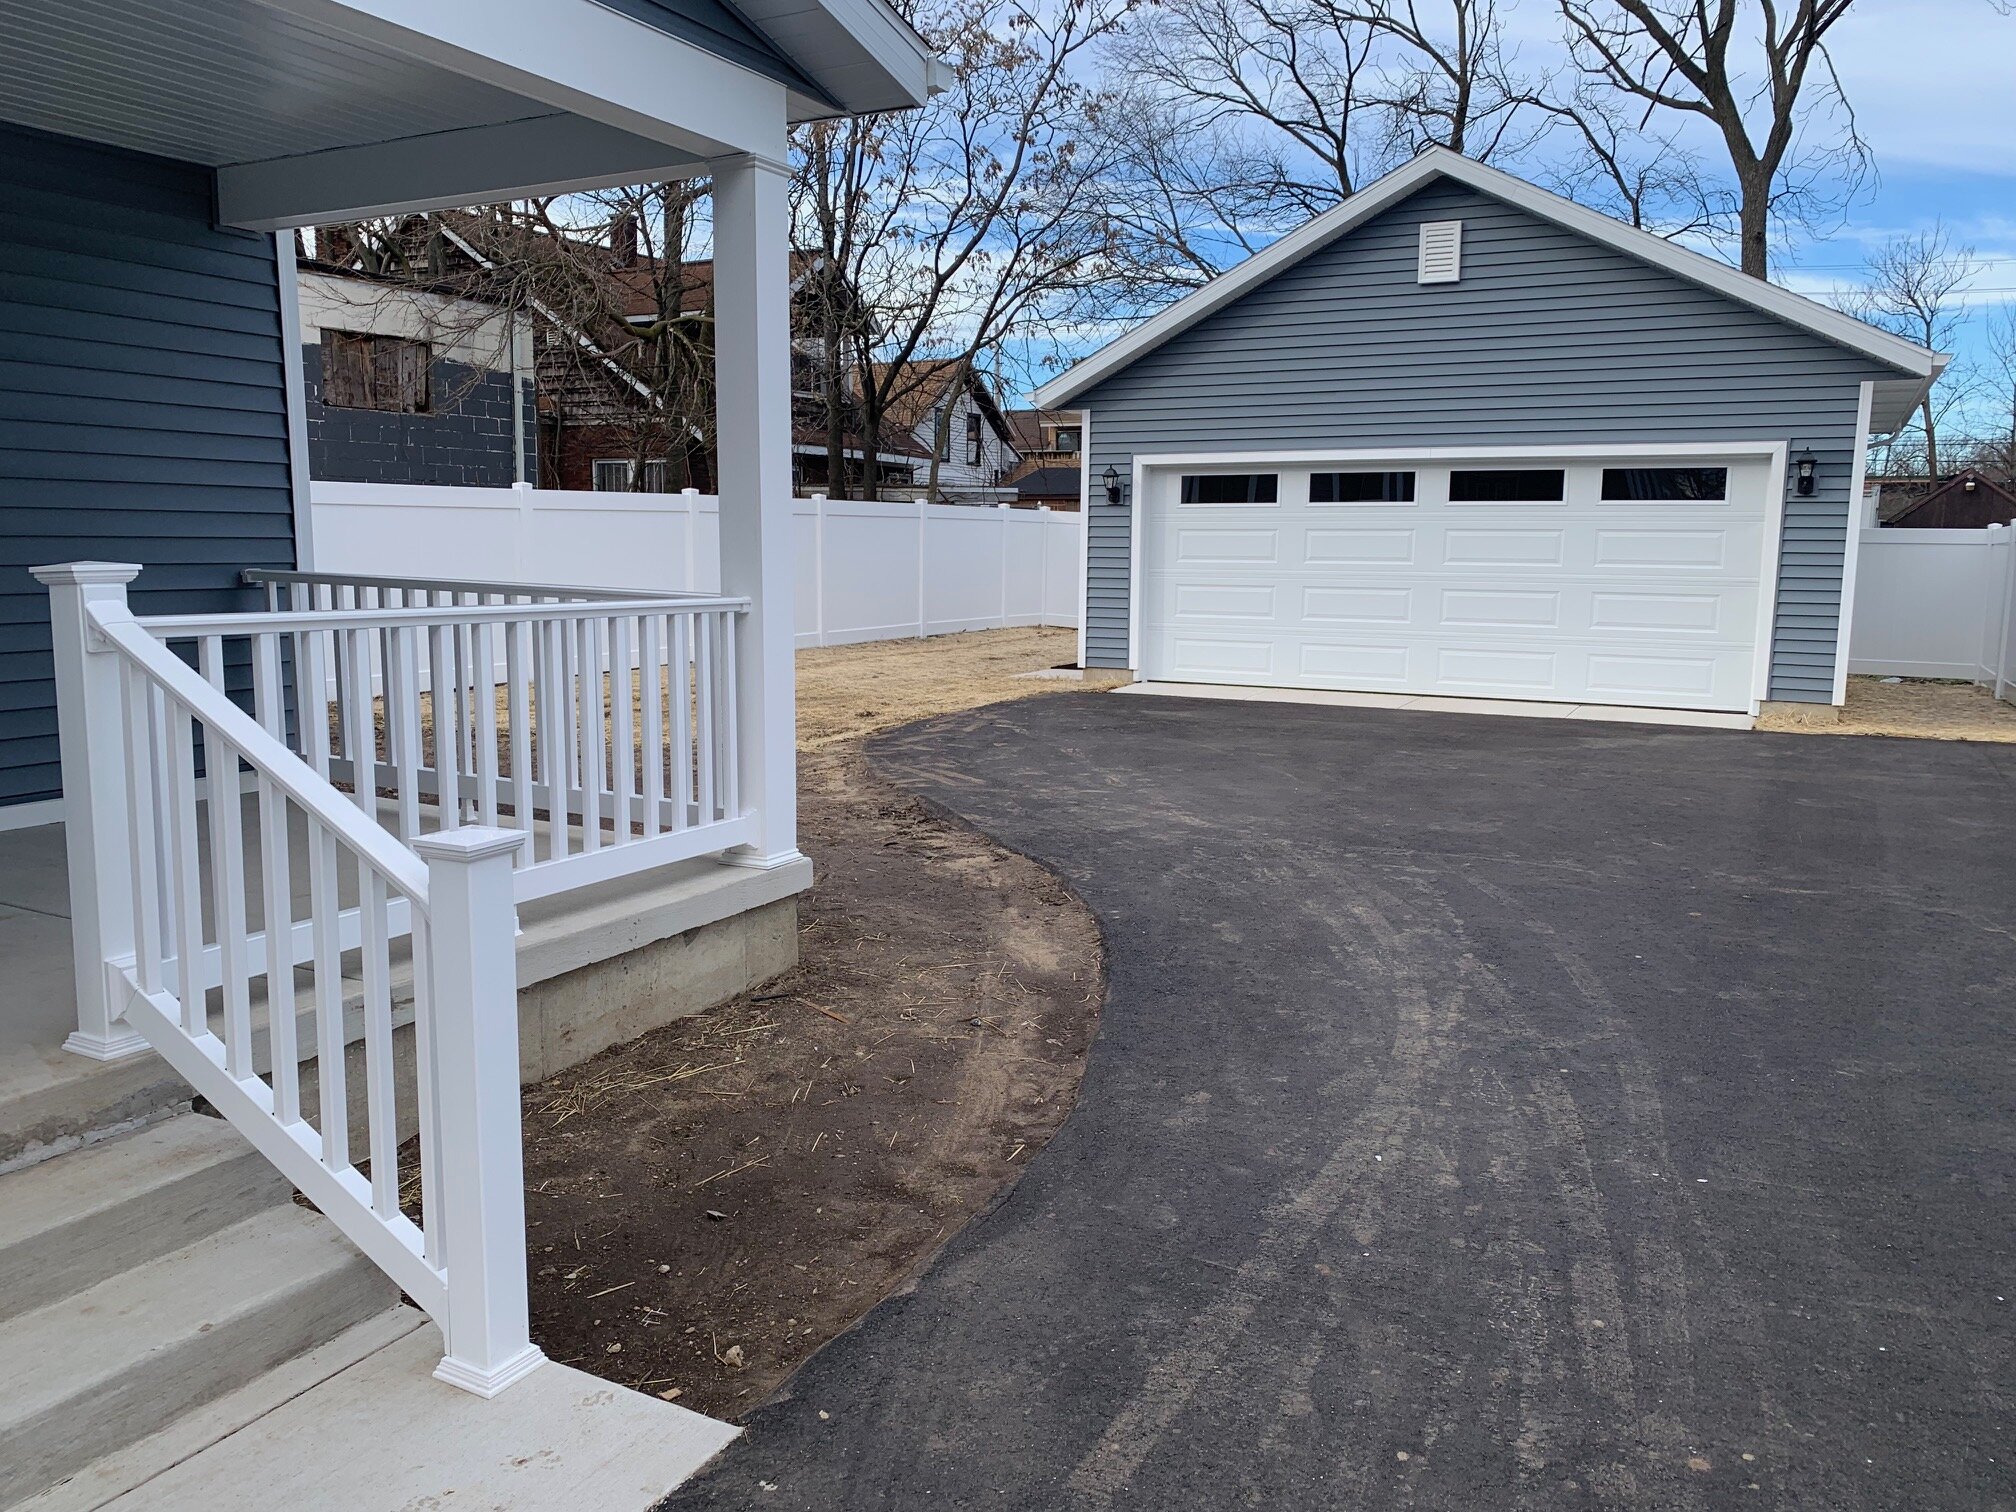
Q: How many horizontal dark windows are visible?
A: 4